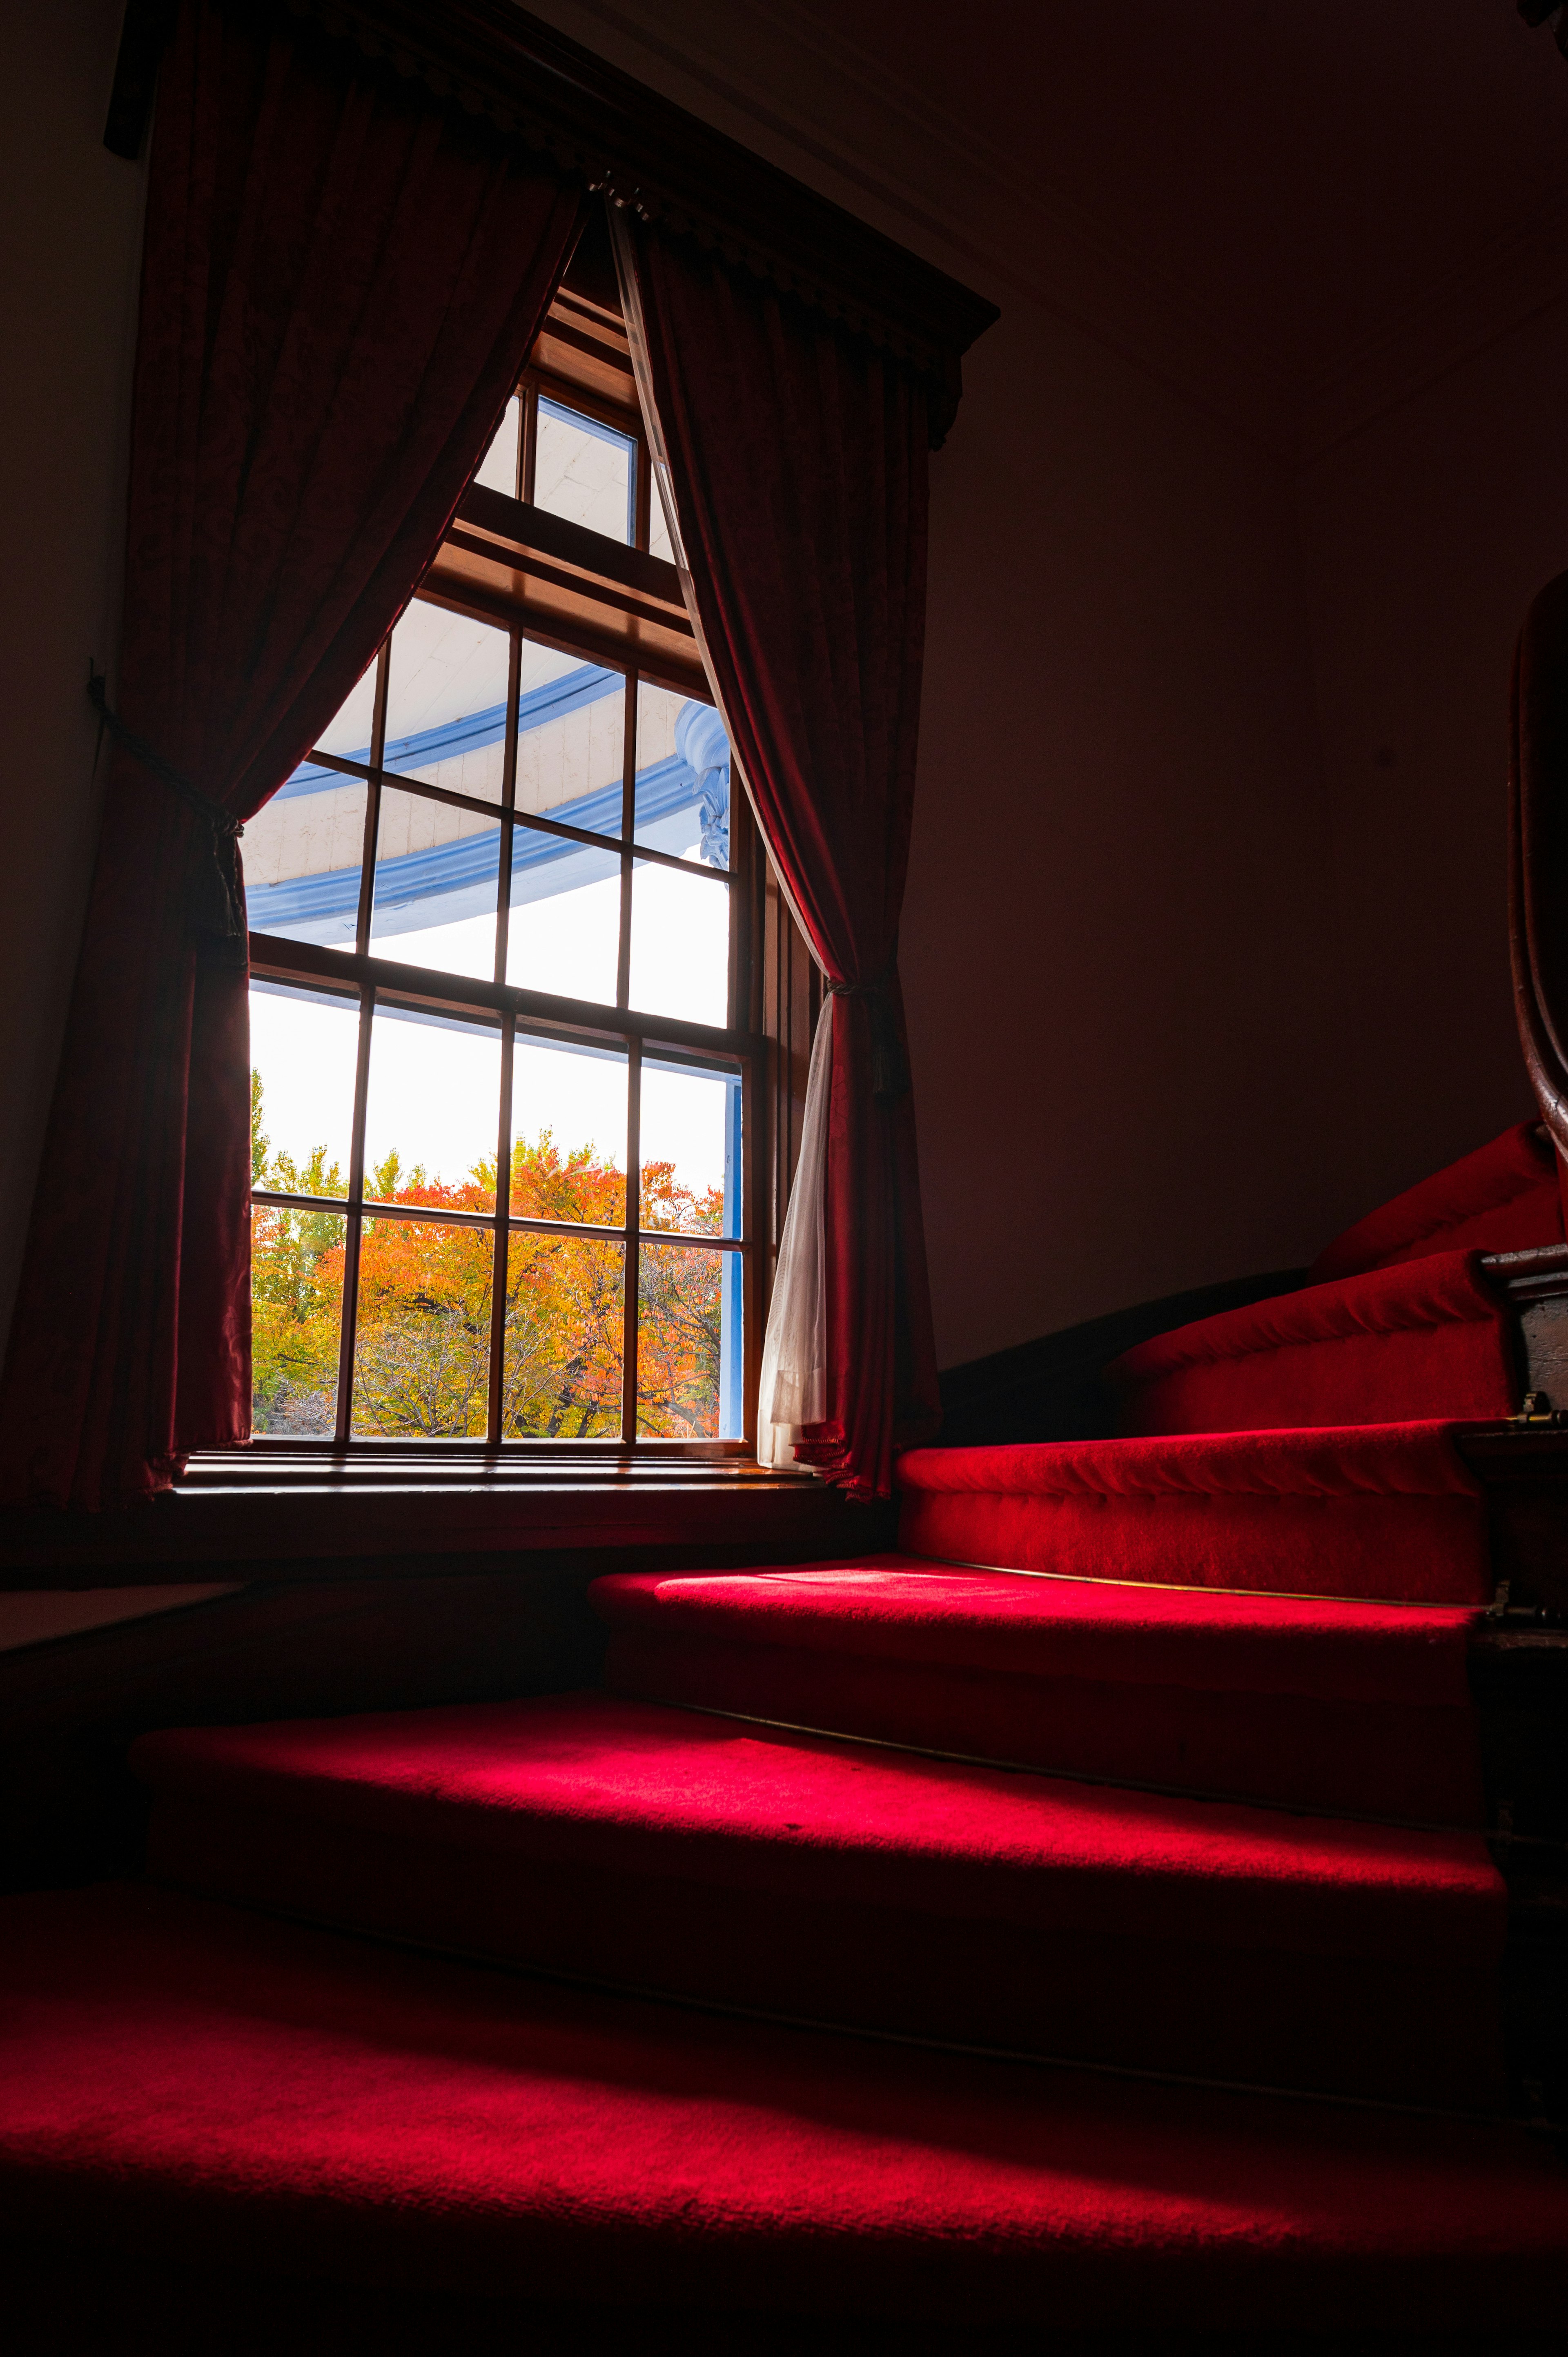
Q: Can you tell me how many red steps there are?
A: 6